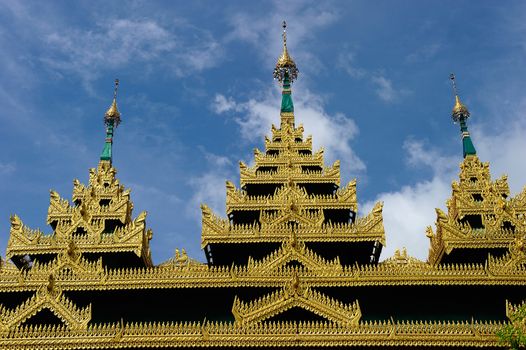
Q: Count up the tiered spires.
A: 3